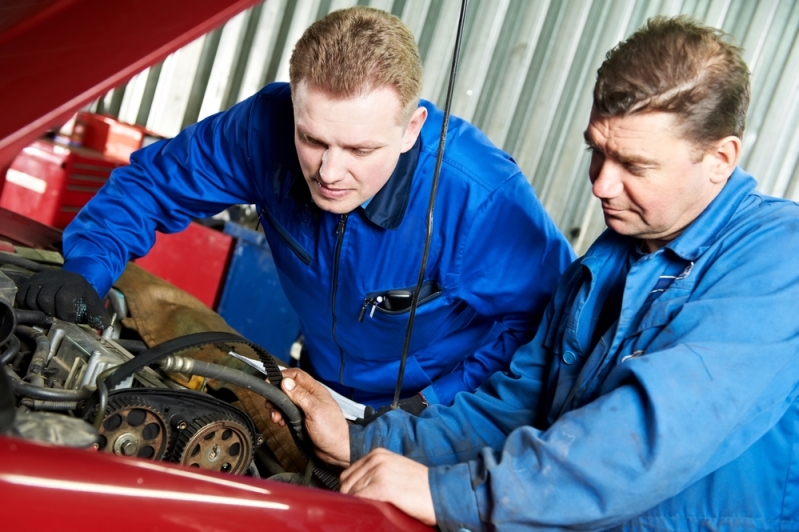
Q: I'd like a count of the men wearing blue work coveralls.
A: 2